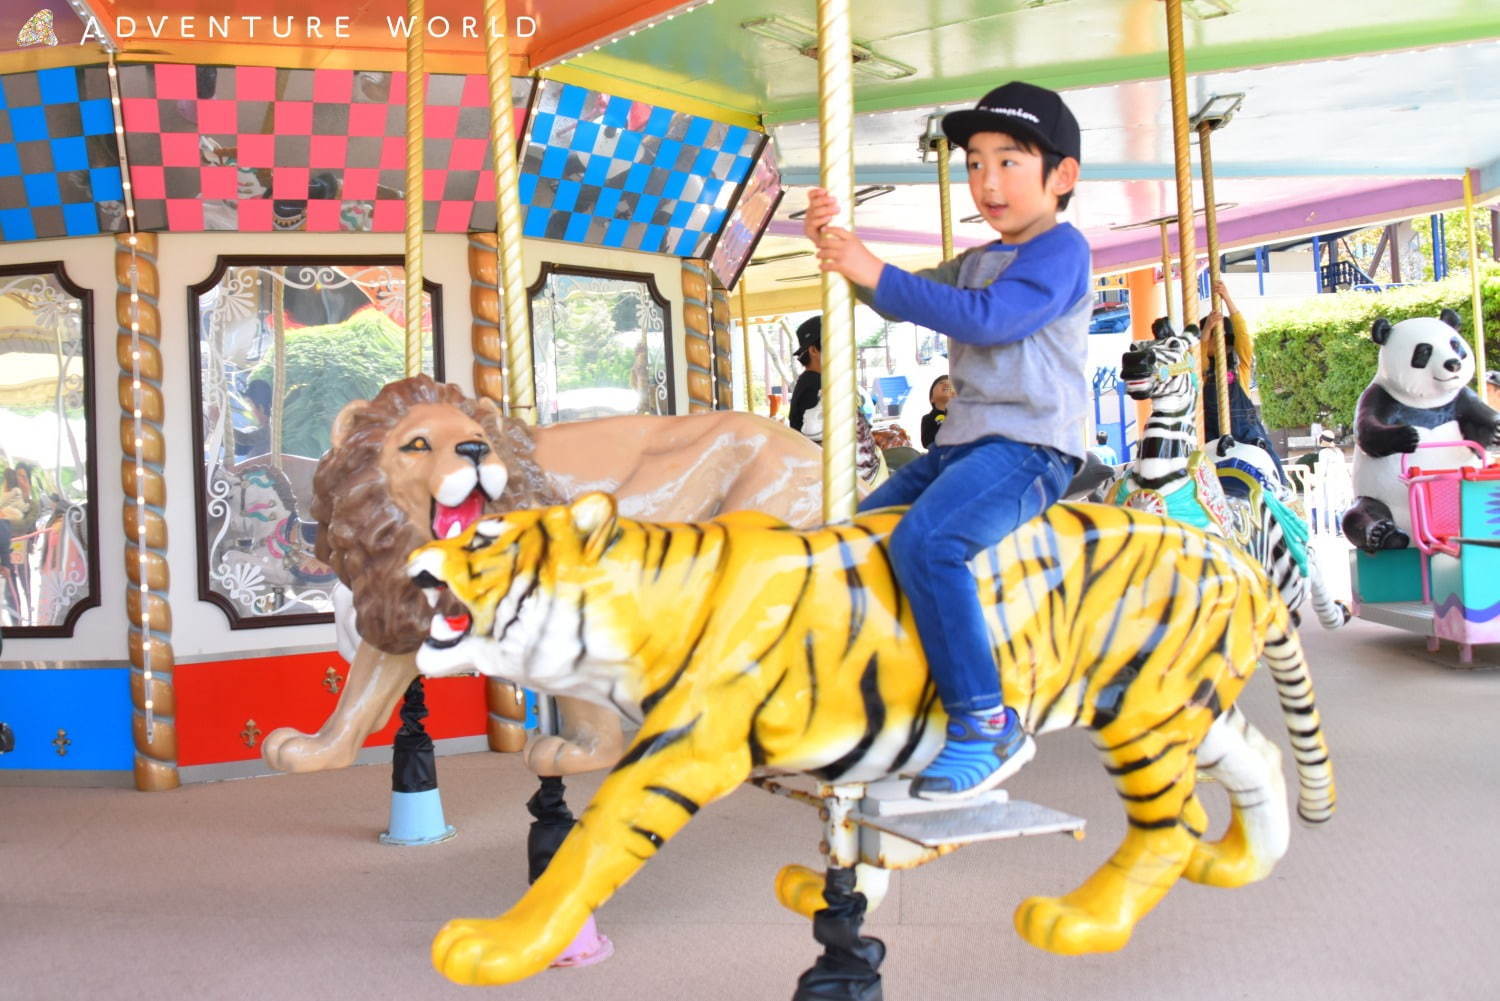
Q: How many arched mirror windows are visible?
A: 3